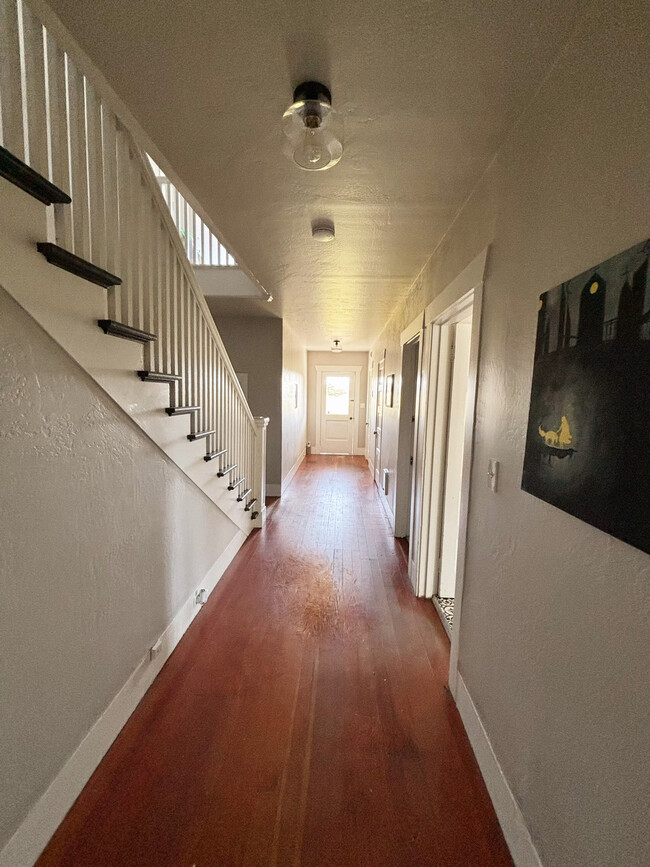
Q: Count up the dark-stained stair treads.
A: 12